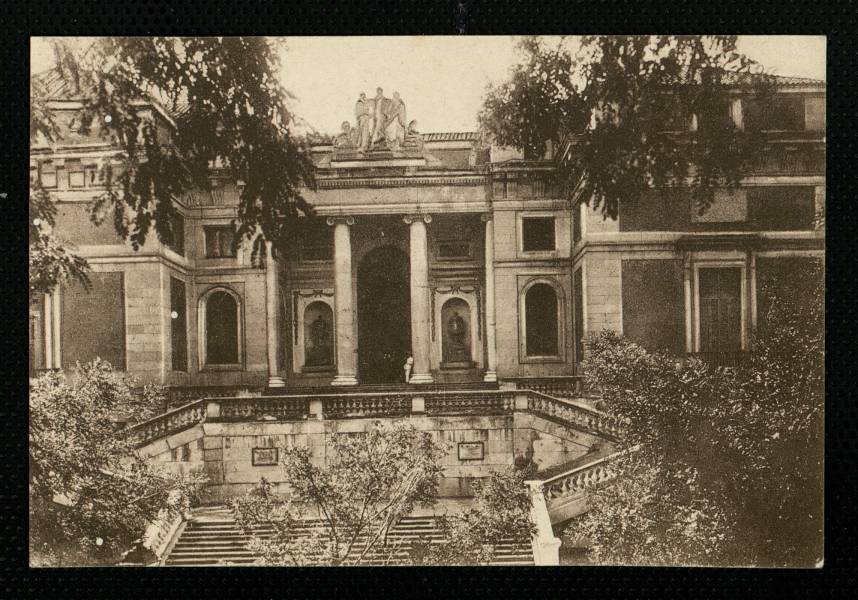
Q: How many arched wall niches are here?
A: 2